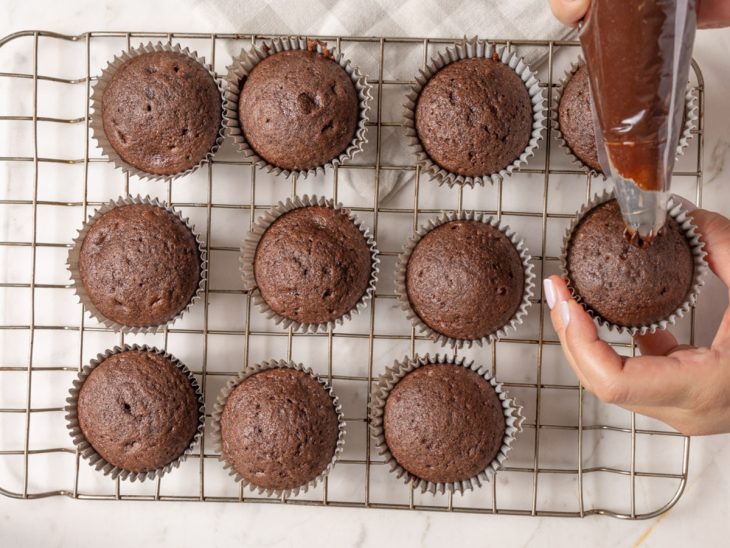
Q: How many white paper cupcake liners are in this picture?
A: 11